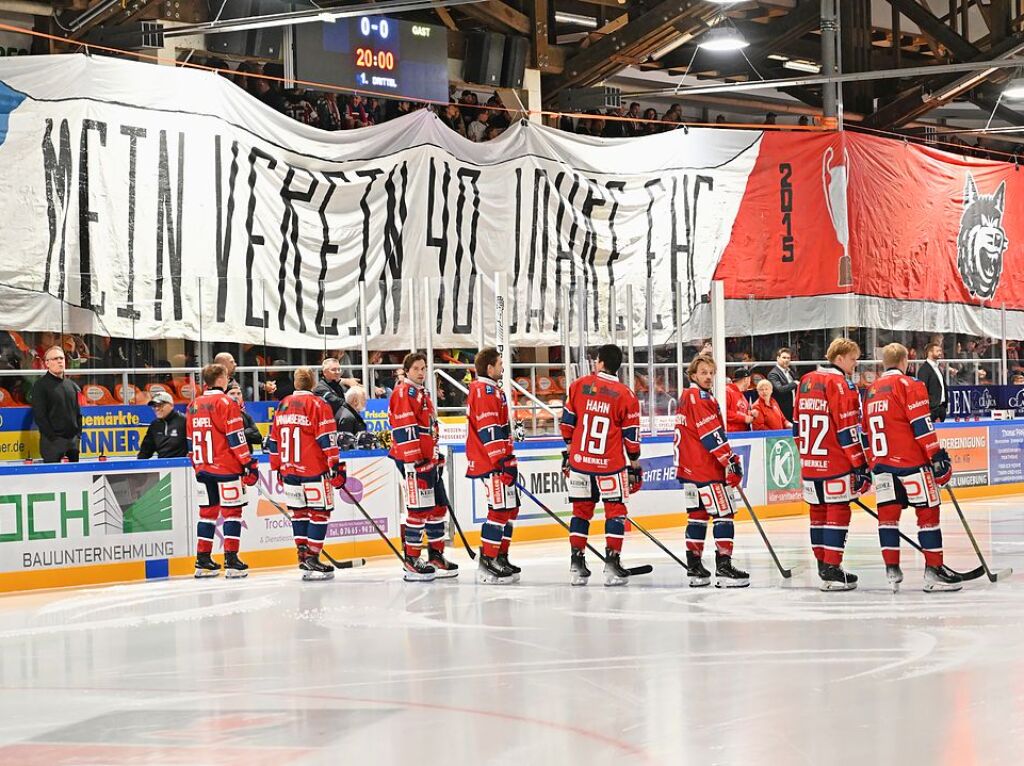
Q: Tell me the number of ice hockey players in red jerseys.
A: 8